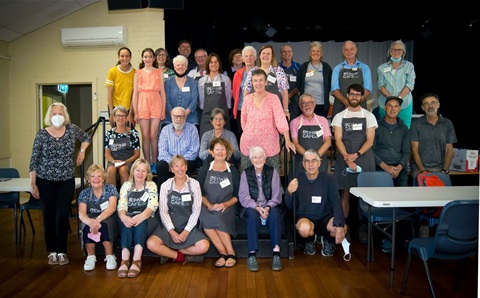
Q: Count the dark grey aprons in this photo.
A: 11